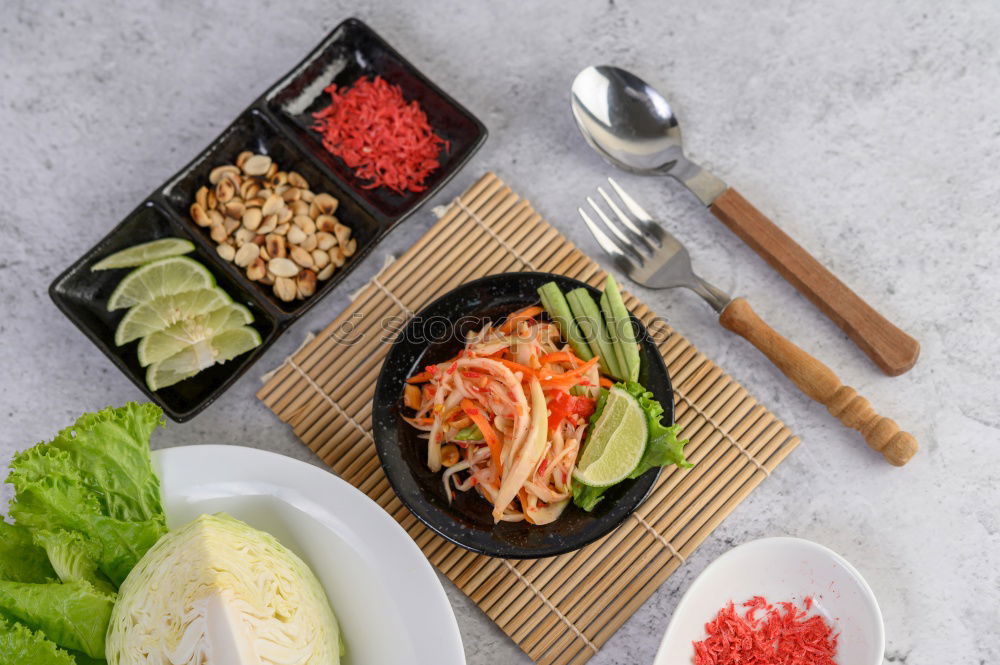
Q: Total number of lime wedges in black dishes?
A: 6